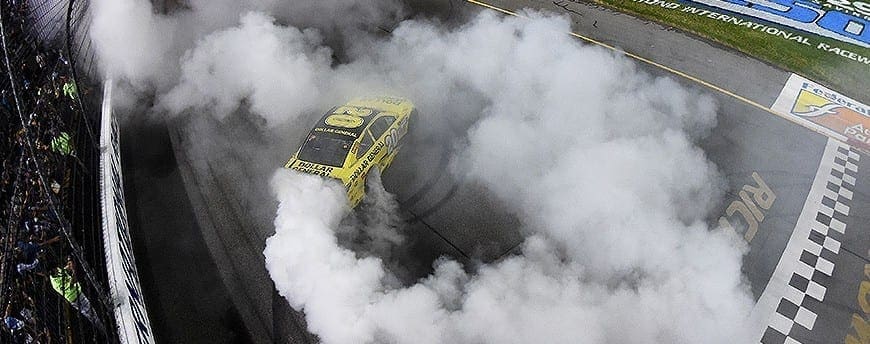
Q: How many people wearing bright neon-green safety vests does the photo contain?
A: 3